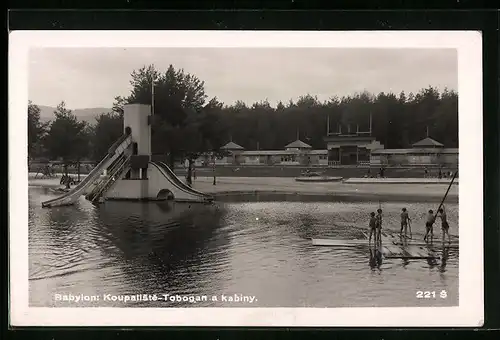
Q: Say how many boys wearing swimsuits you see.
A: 5